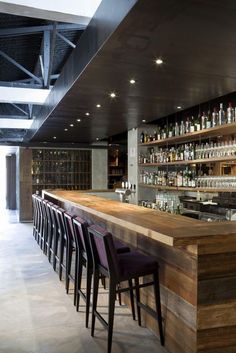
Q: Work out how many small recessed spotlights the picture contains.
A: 12